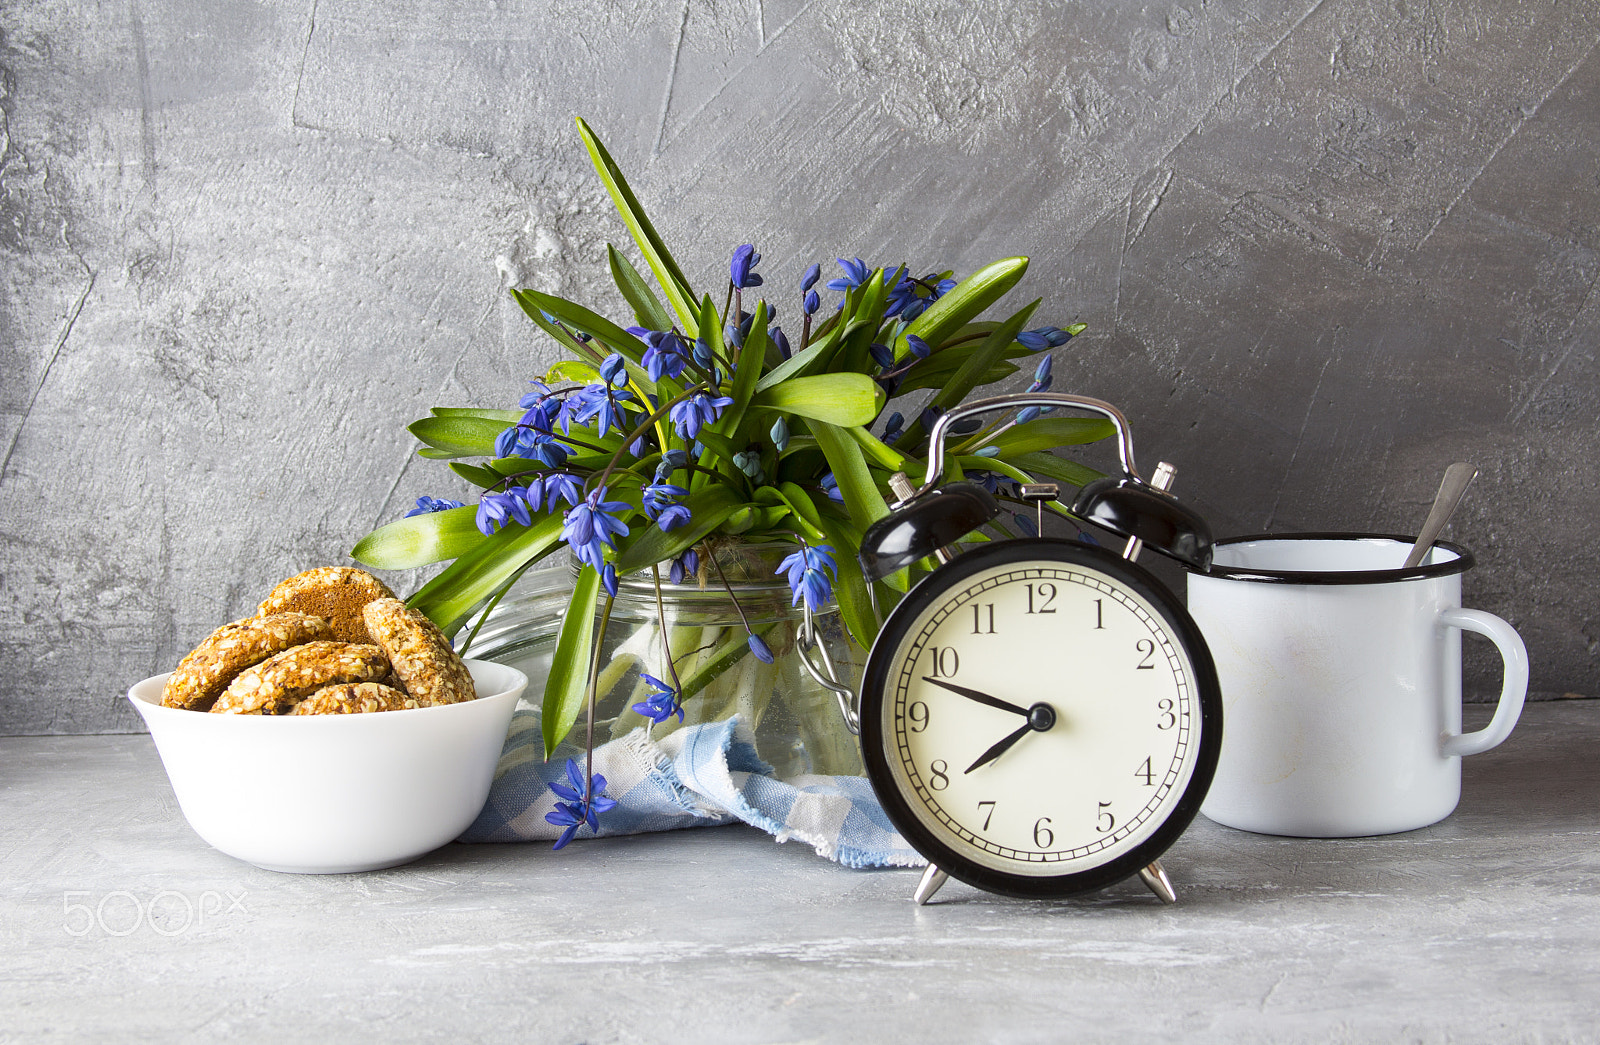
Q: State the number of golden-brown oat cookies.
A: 5